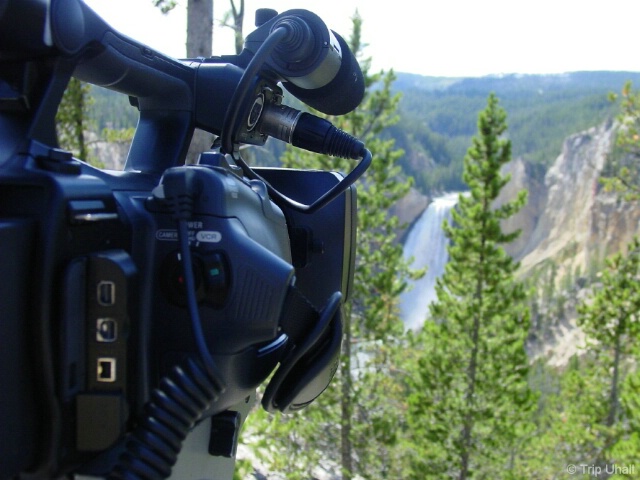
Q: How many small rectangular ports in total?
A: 3